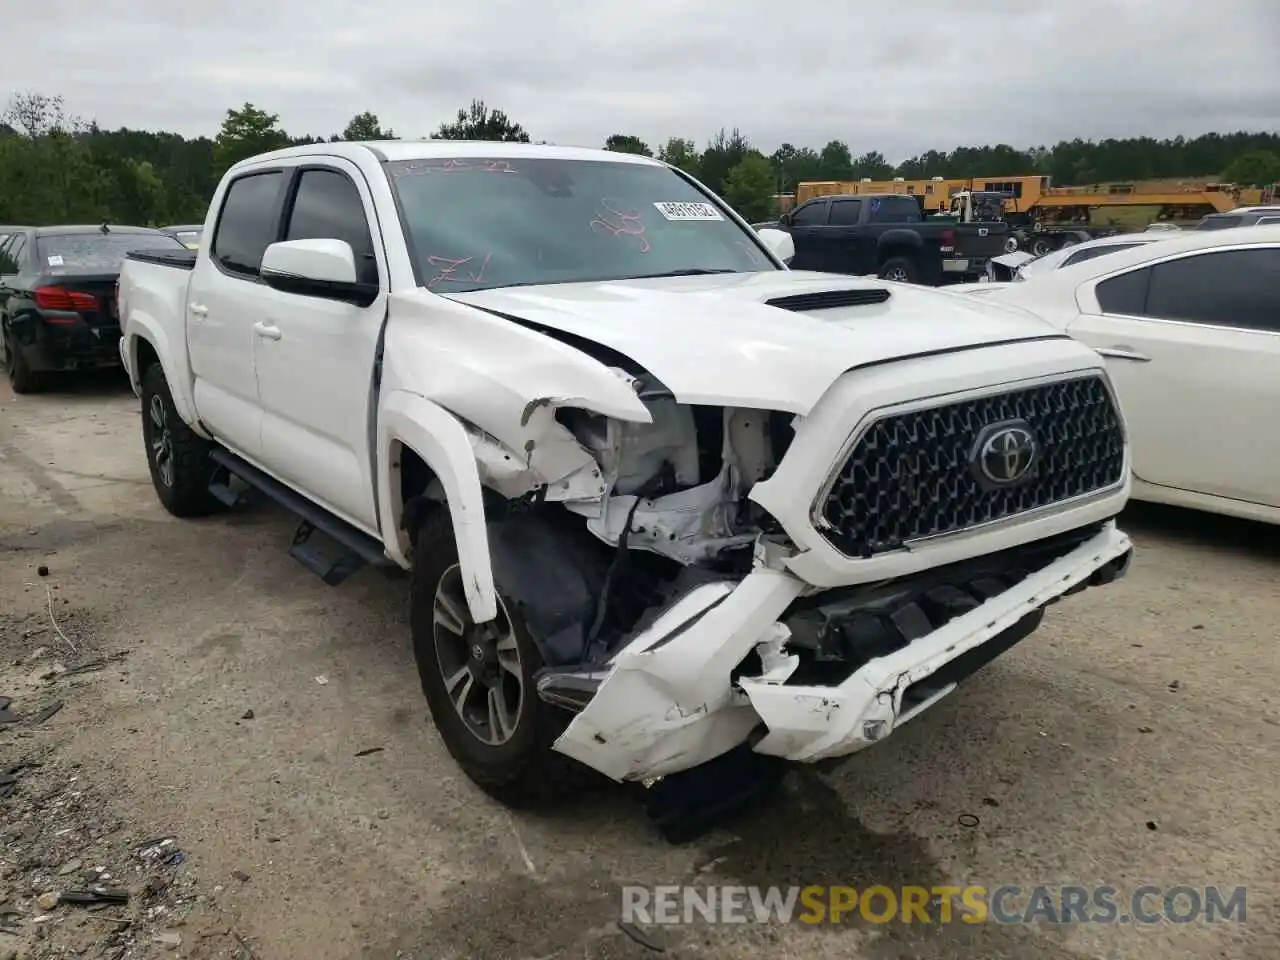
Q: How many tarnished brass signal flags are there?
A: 0